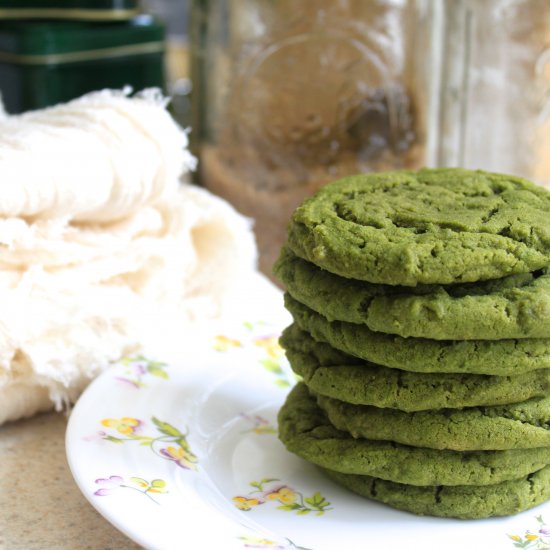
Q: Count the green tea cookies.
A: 7